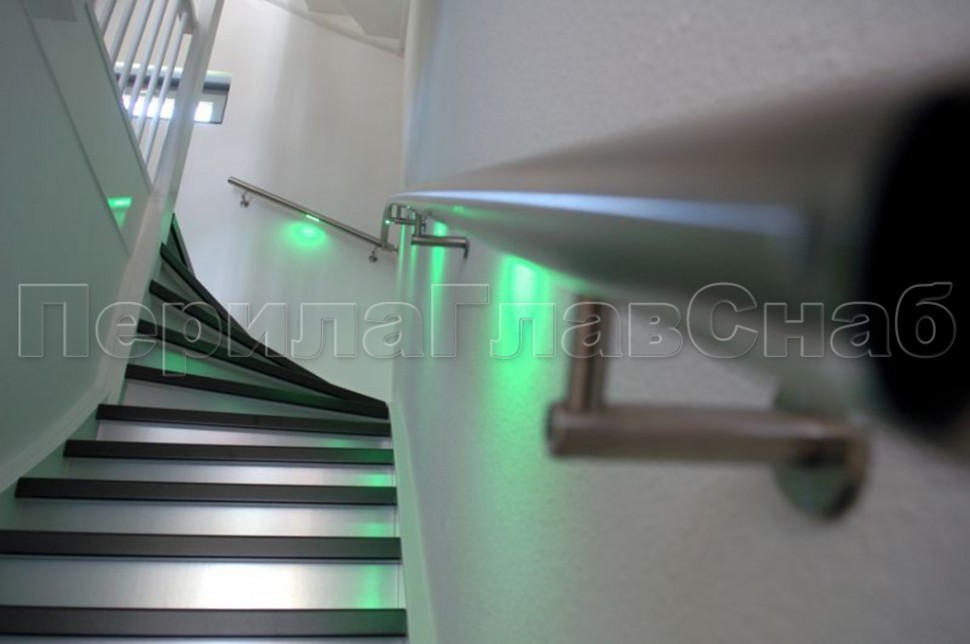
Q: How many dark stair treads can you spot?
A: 10